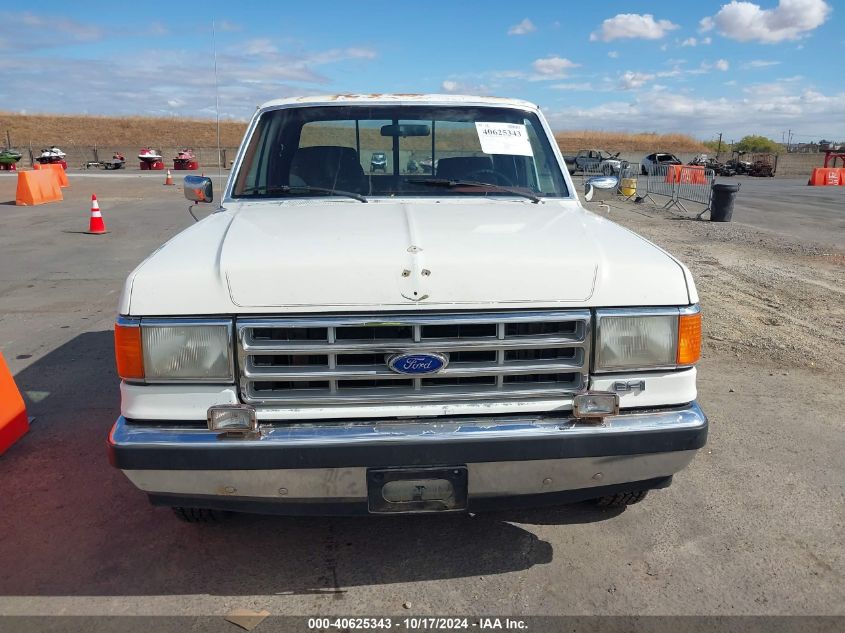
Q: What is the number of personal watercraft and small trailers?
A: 5